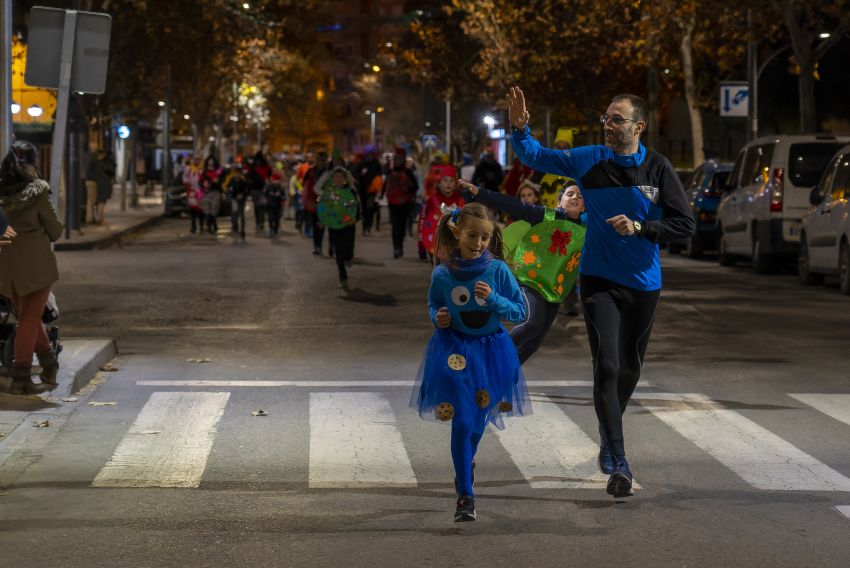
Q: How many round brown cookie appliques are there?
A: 4